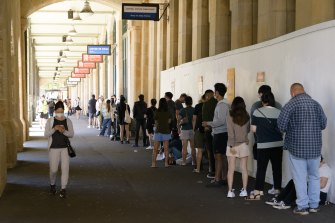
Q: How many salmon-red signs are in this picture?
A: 4